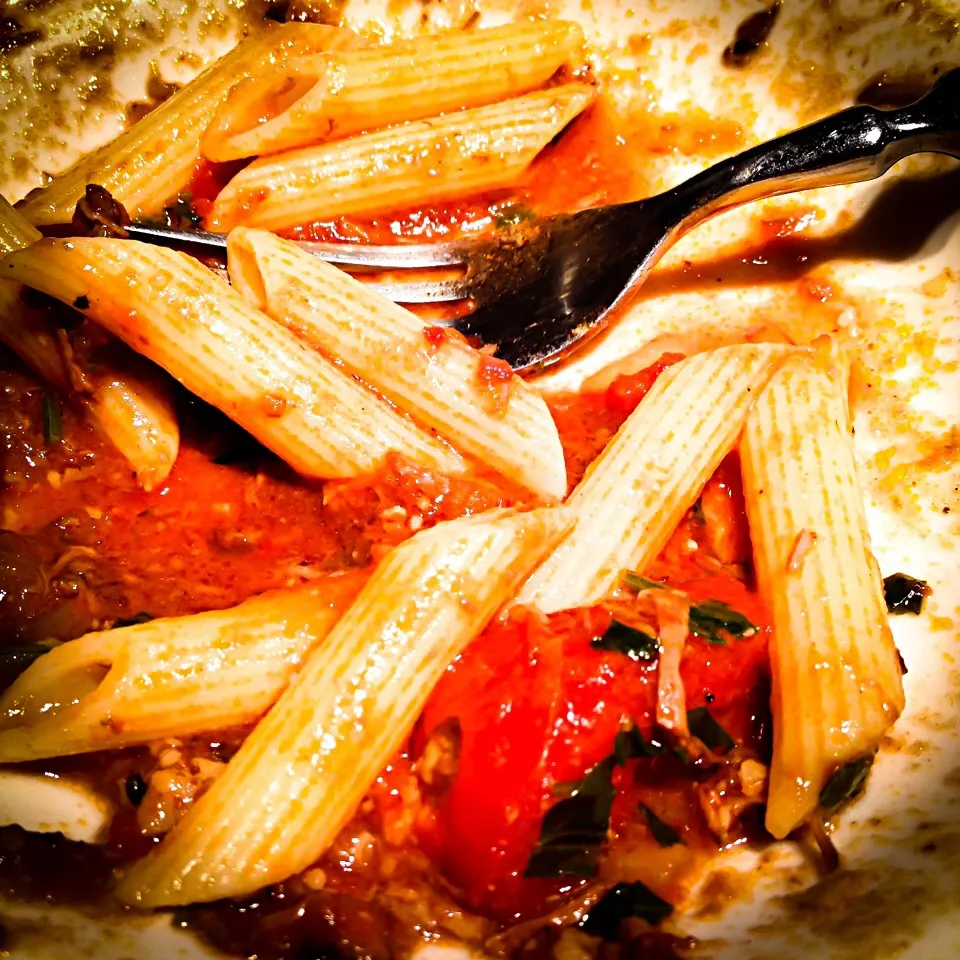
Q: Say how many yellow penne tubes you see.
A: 11